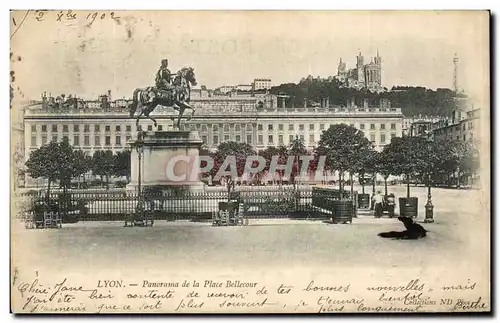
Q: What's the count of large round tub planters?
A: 3